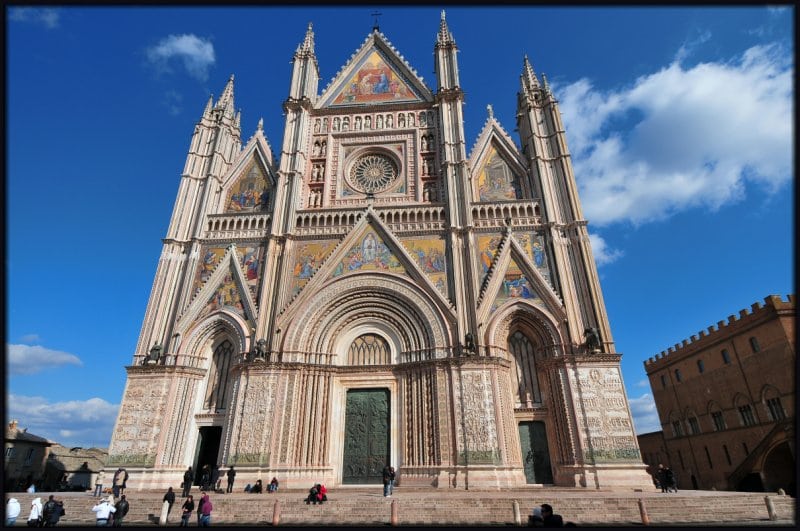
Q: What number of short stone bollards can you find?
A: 6